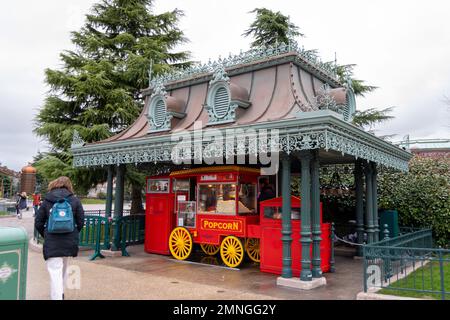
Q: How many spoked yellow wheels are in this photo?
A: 4